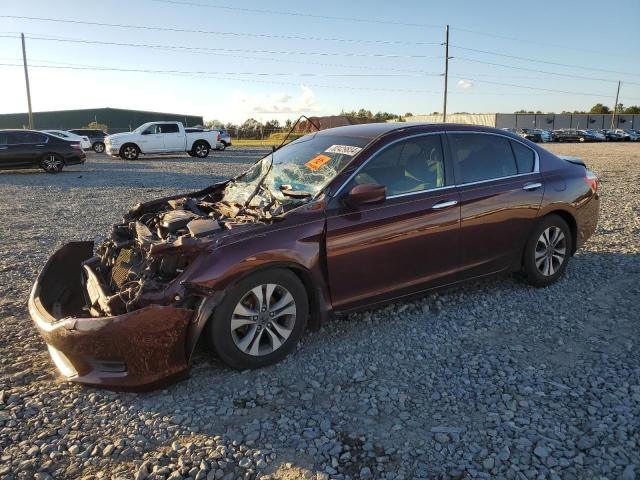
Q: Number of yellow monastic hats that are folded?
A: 0